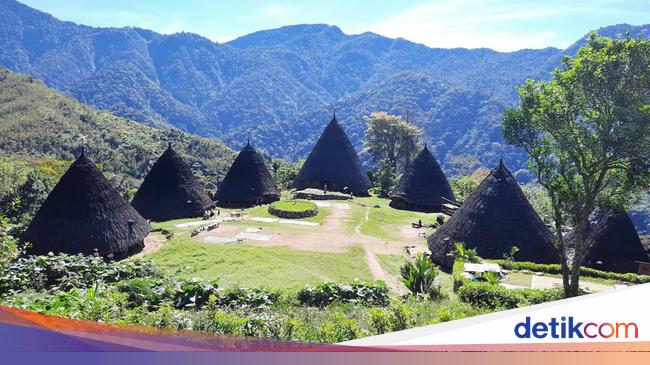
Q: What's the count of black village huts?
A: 7